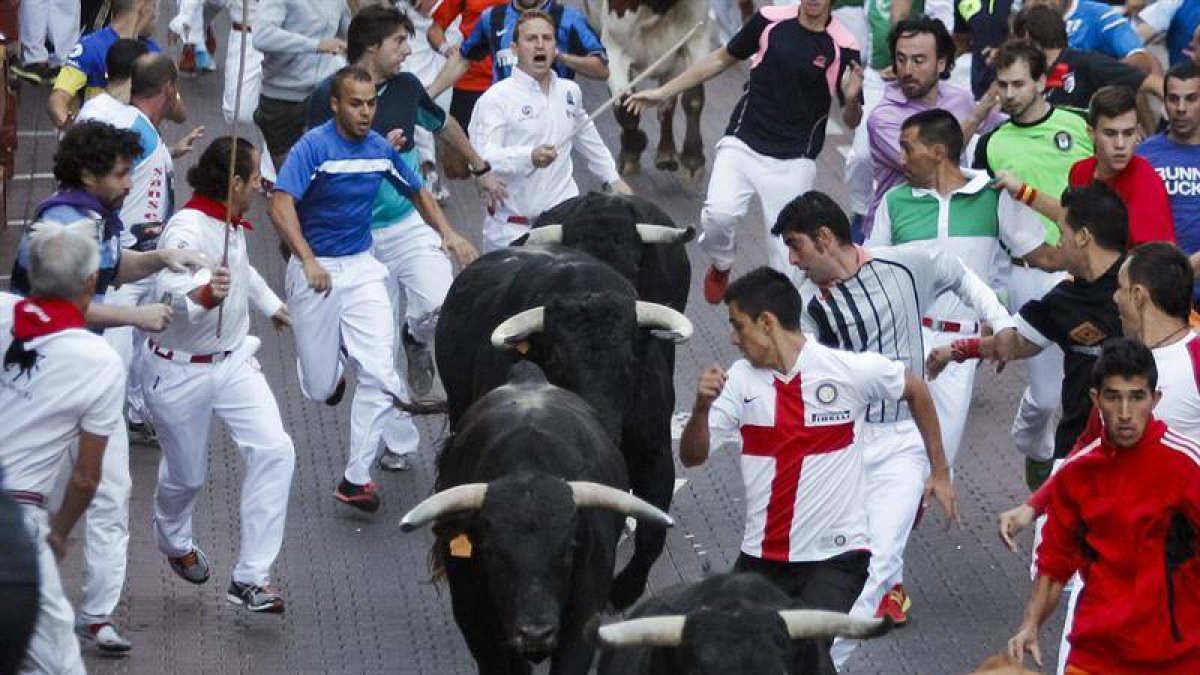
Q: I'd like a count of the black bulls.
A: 4